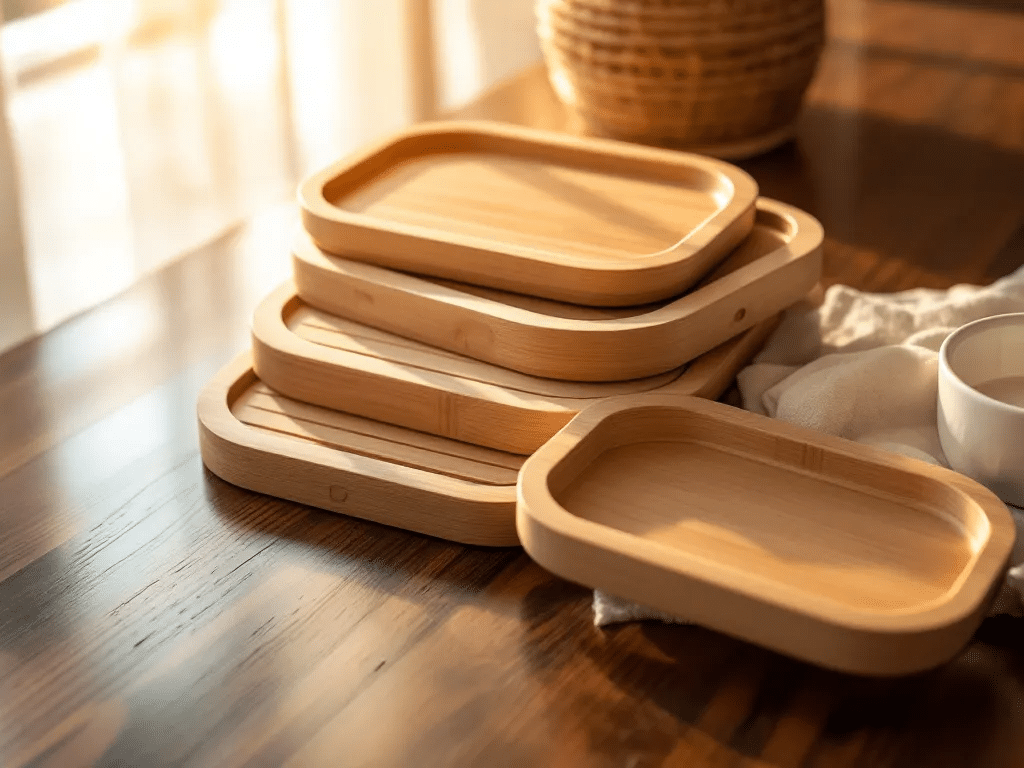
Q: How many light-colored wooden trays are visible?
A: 5